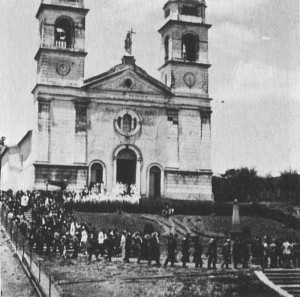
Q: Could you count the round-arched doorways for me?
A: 3